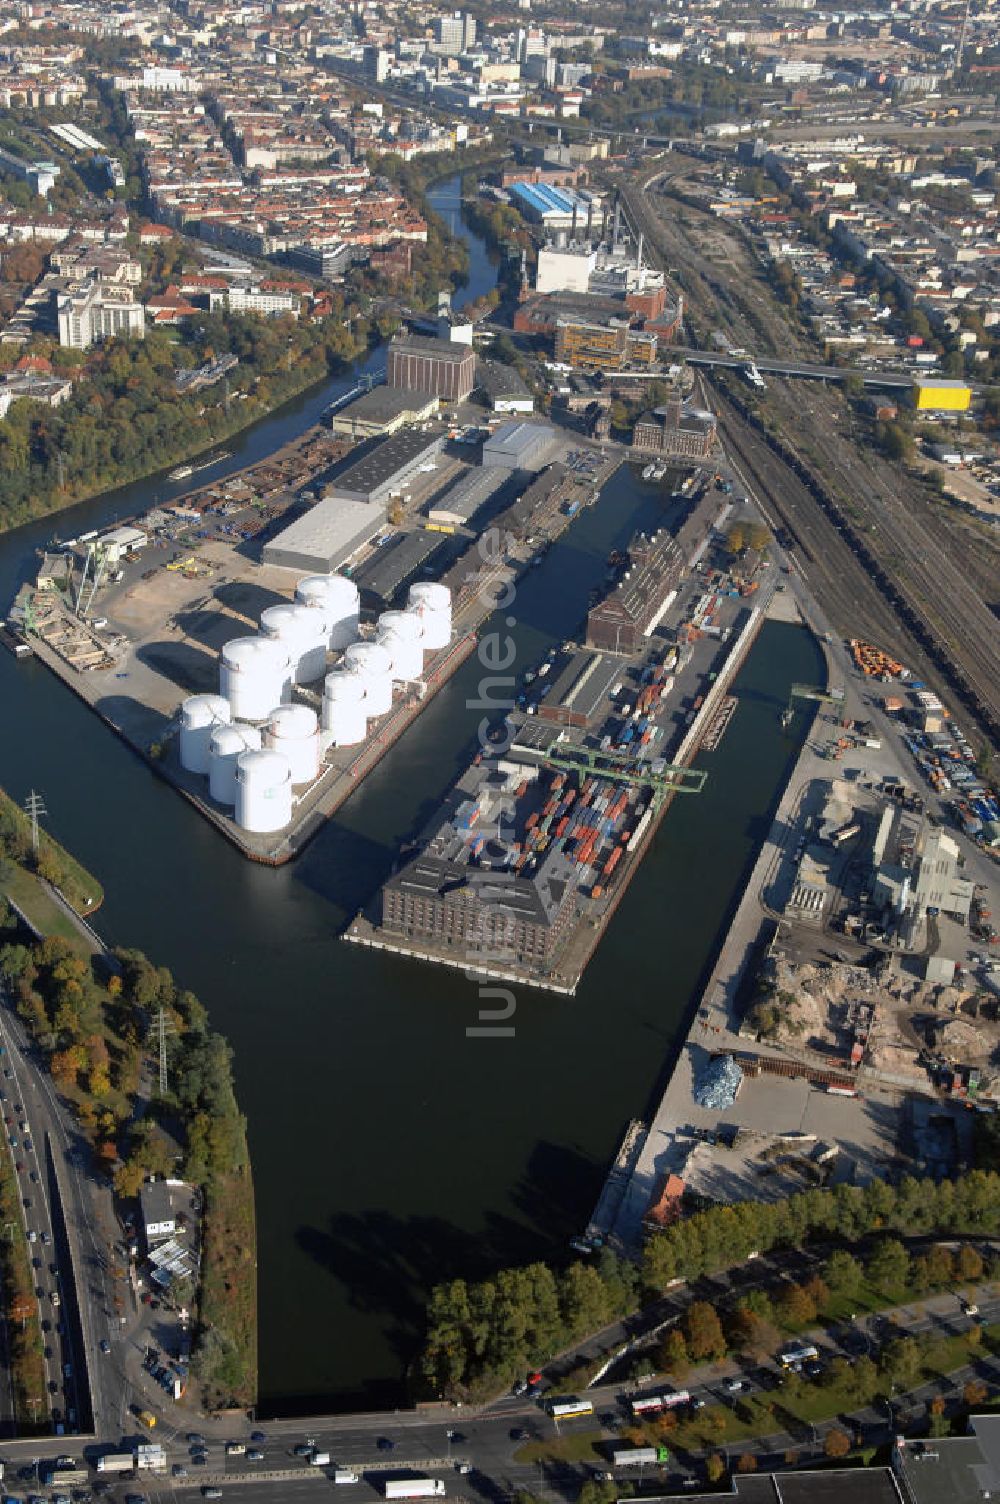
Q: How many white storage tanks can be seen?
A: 11